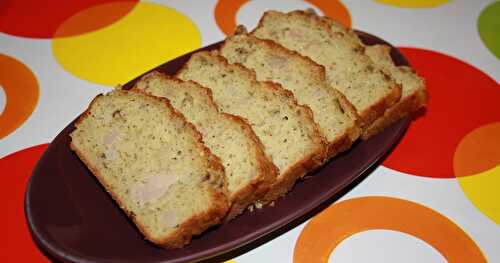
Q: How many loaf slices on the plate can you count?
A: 6